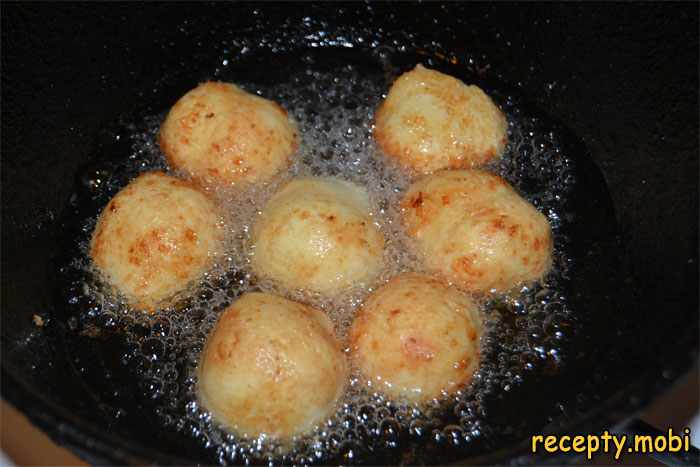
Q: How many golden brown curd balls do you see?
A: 7